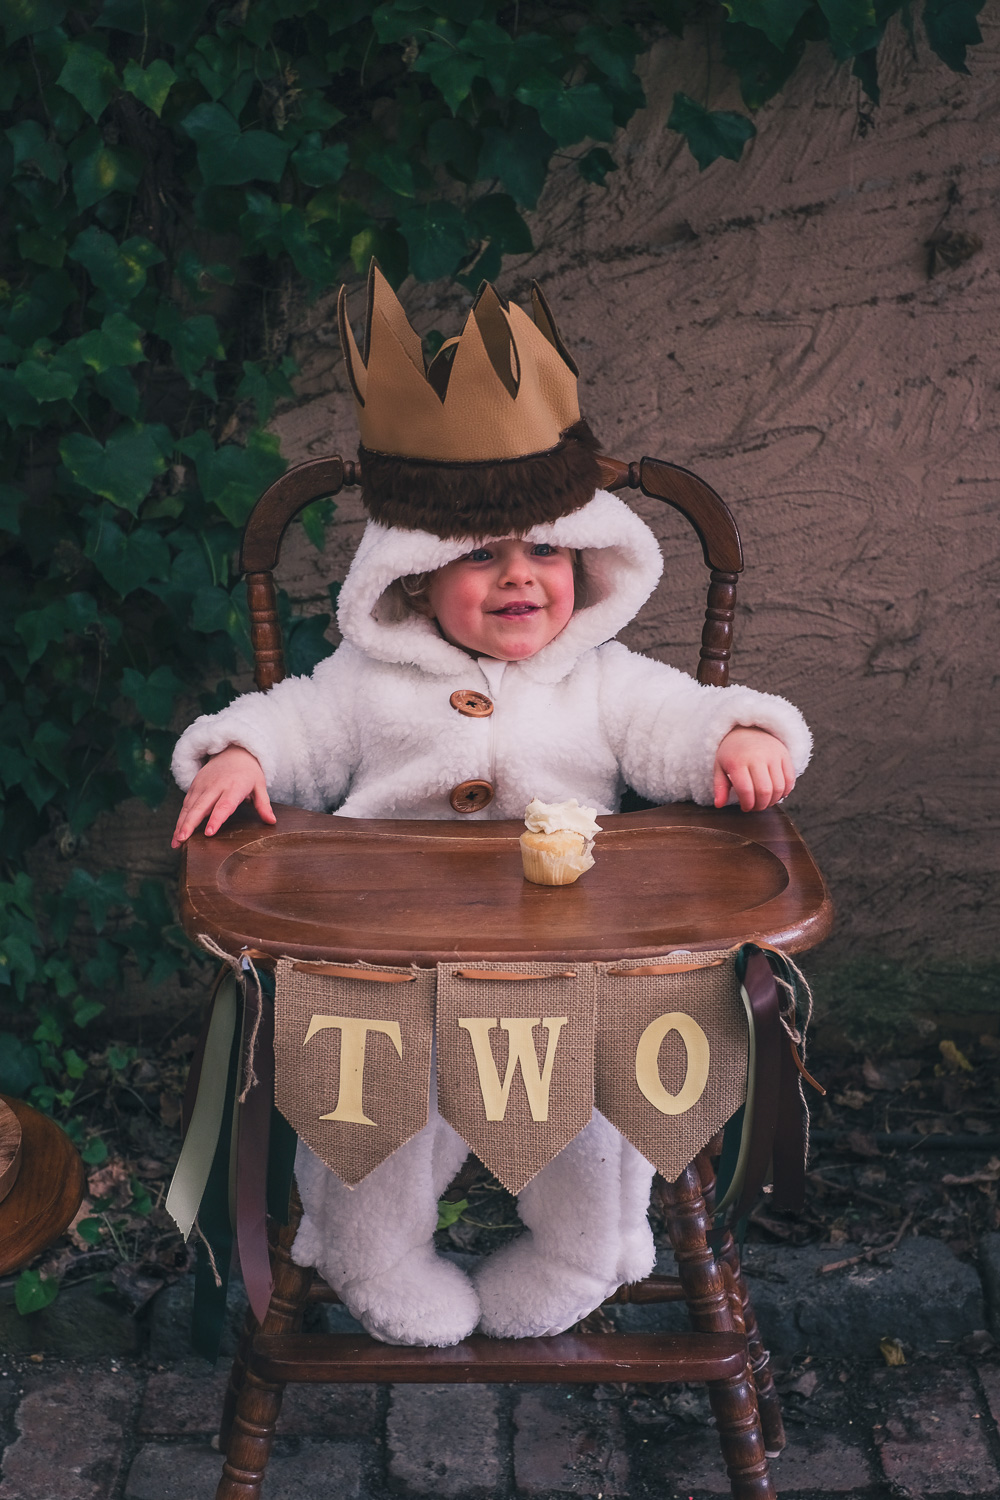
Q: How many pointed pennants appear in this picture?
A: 3